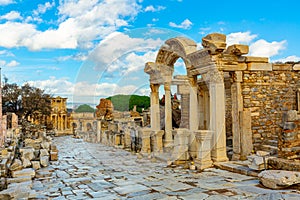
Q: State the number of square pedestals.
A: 4